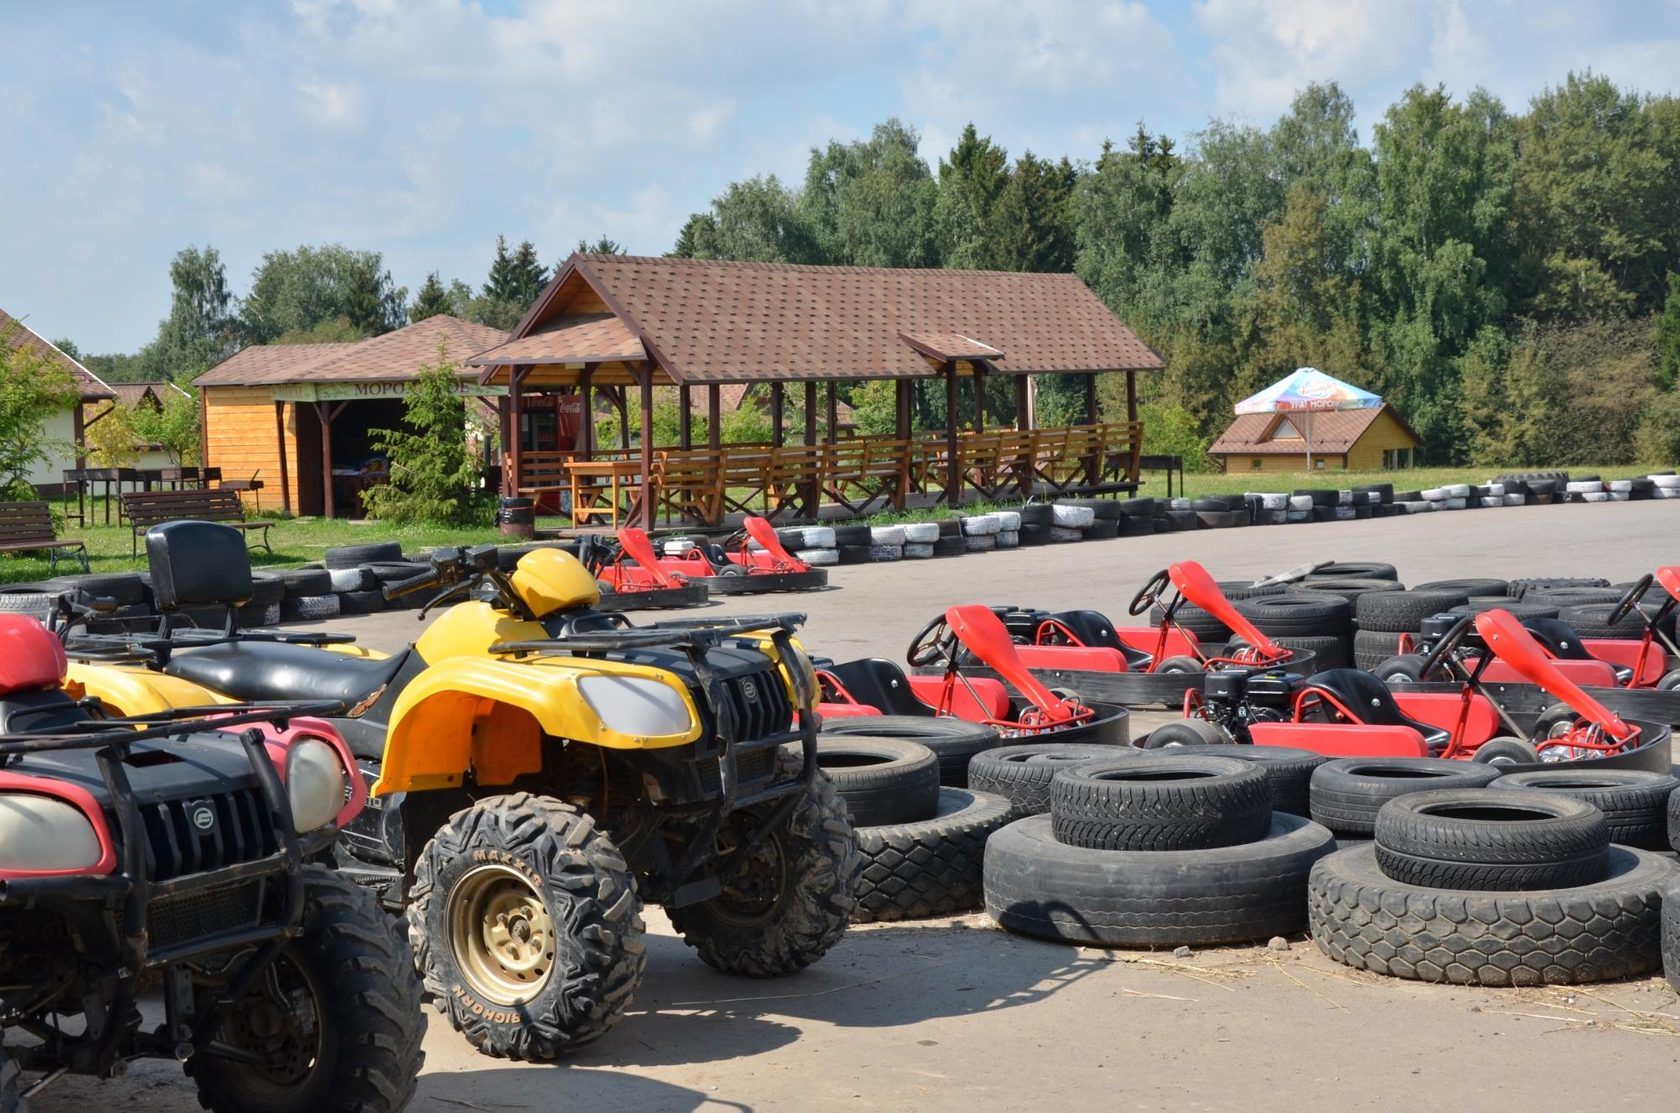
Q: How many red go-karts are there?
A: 6